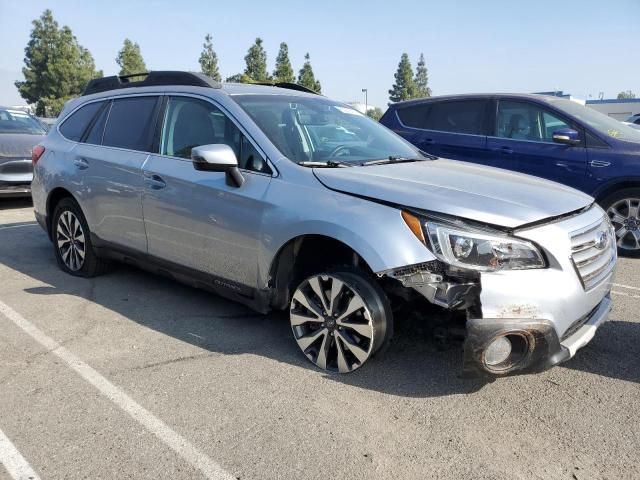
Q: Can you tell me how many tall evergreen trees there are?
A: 8